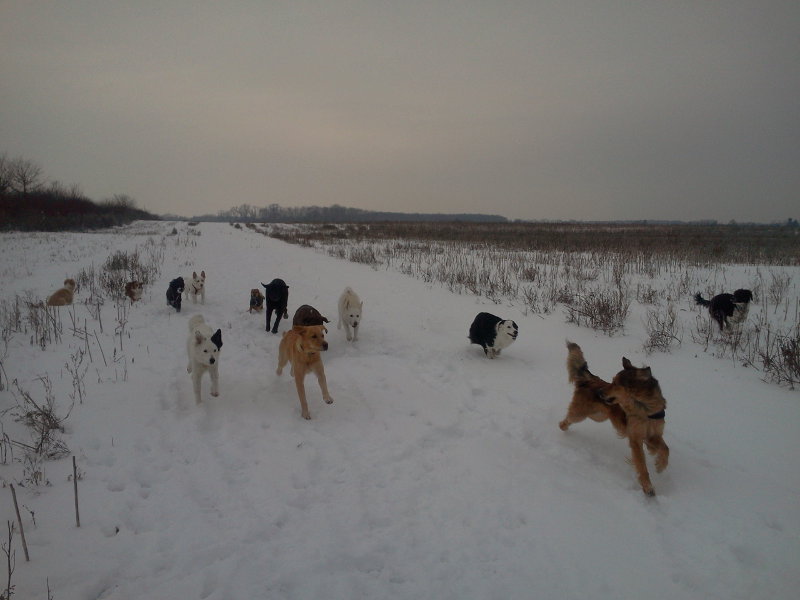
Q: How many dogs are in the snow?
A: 13